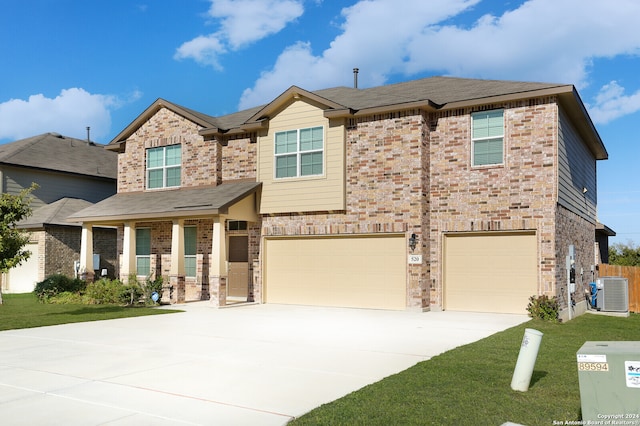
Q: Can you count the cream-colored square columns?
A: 4